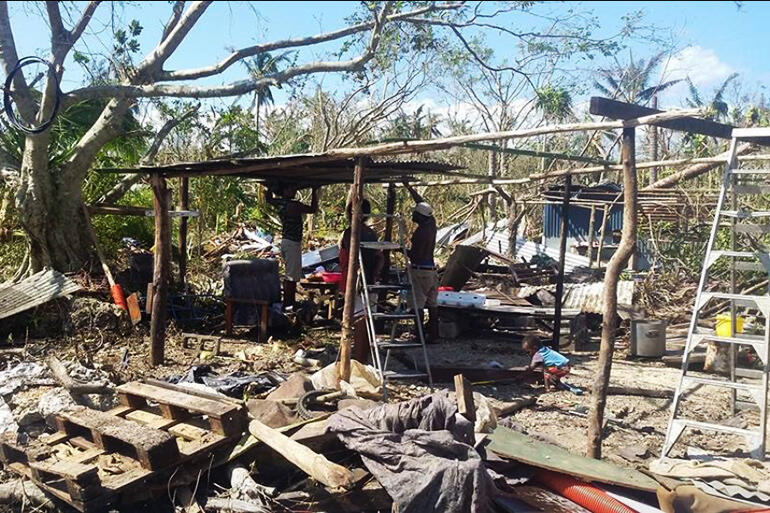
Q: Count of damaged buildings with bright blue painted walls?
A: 1